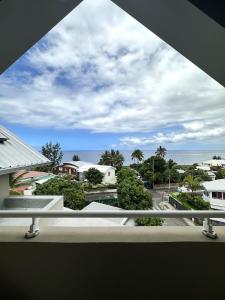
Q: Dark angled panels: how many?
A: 2